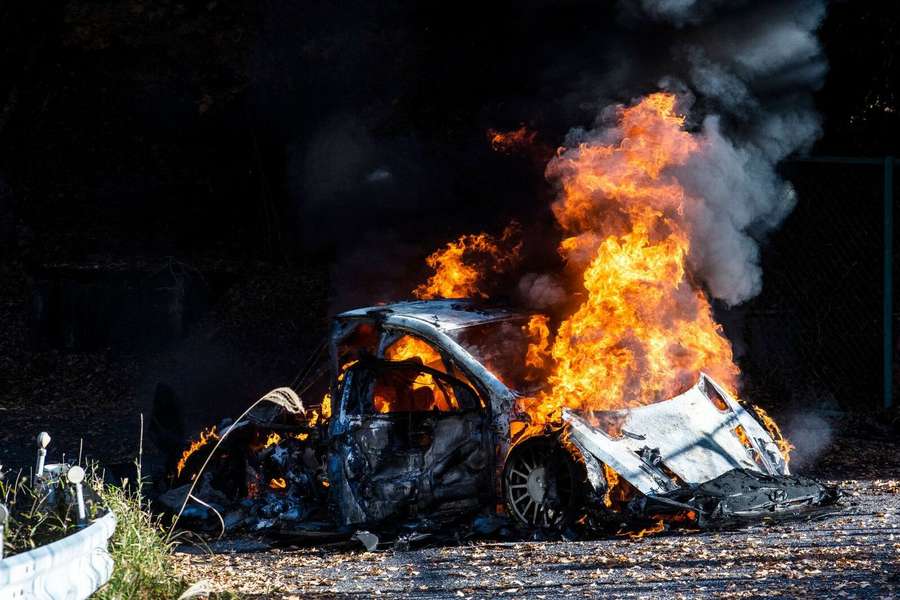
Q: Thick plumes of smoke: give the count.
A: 1